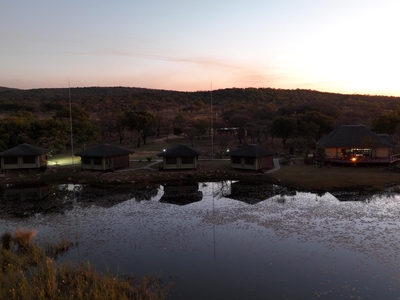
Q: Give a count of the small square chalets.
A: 4